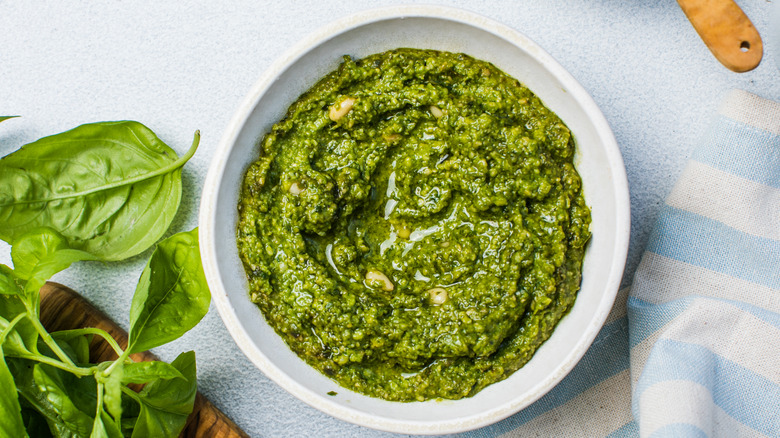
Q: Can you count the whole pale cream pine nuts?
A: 5